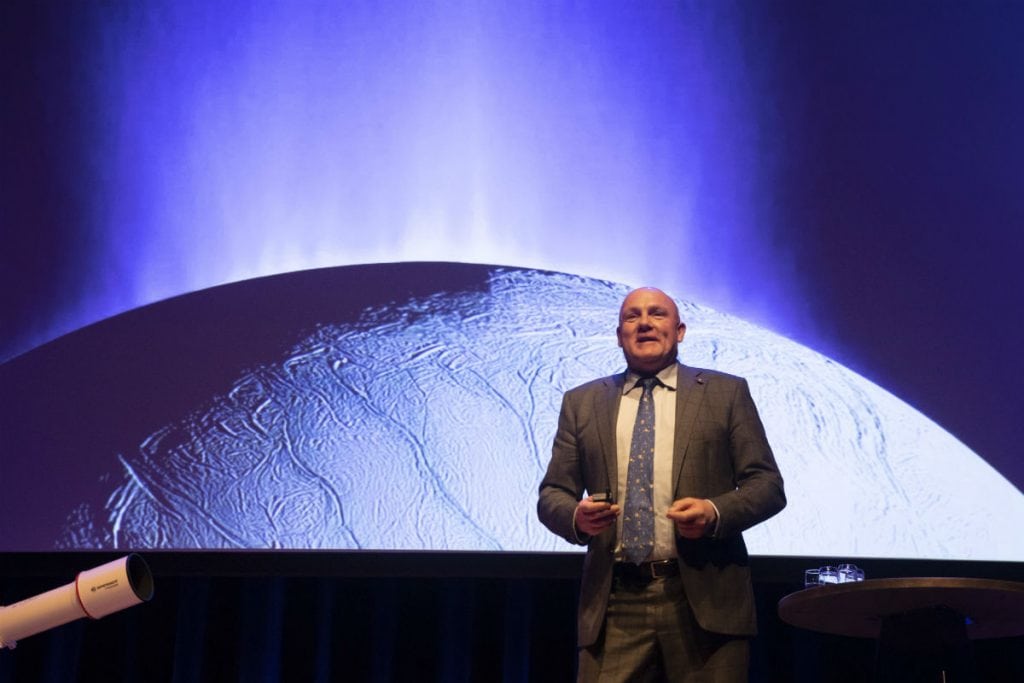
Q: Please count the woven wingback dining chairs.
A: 0